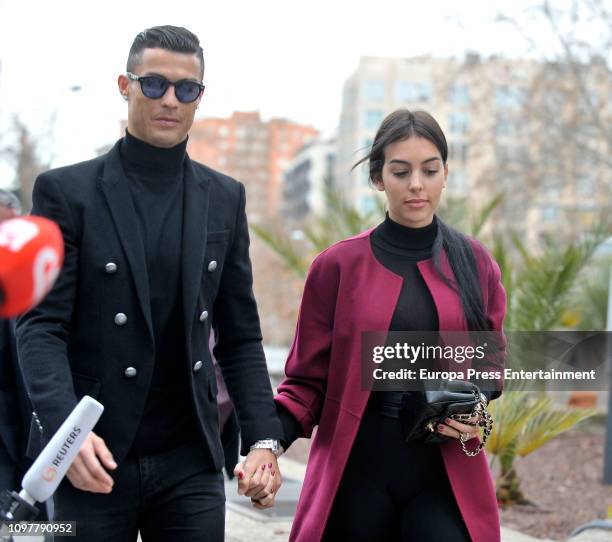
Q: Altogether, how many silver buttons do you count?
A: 6